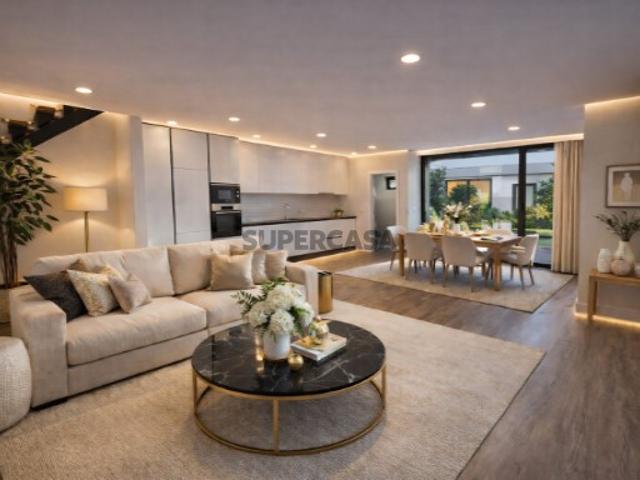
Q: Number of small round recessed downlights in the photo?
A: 11